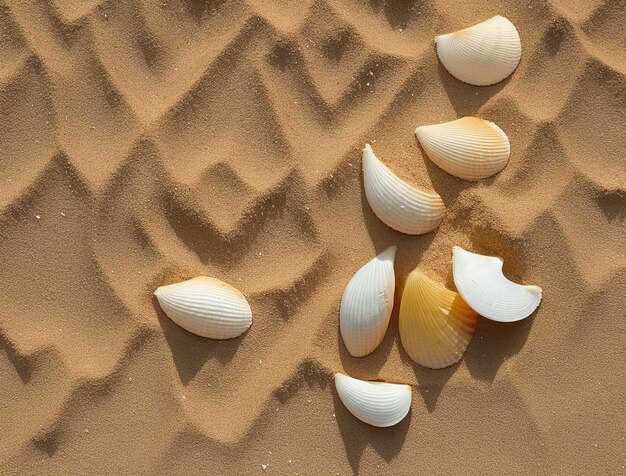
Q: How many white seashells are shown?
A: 7